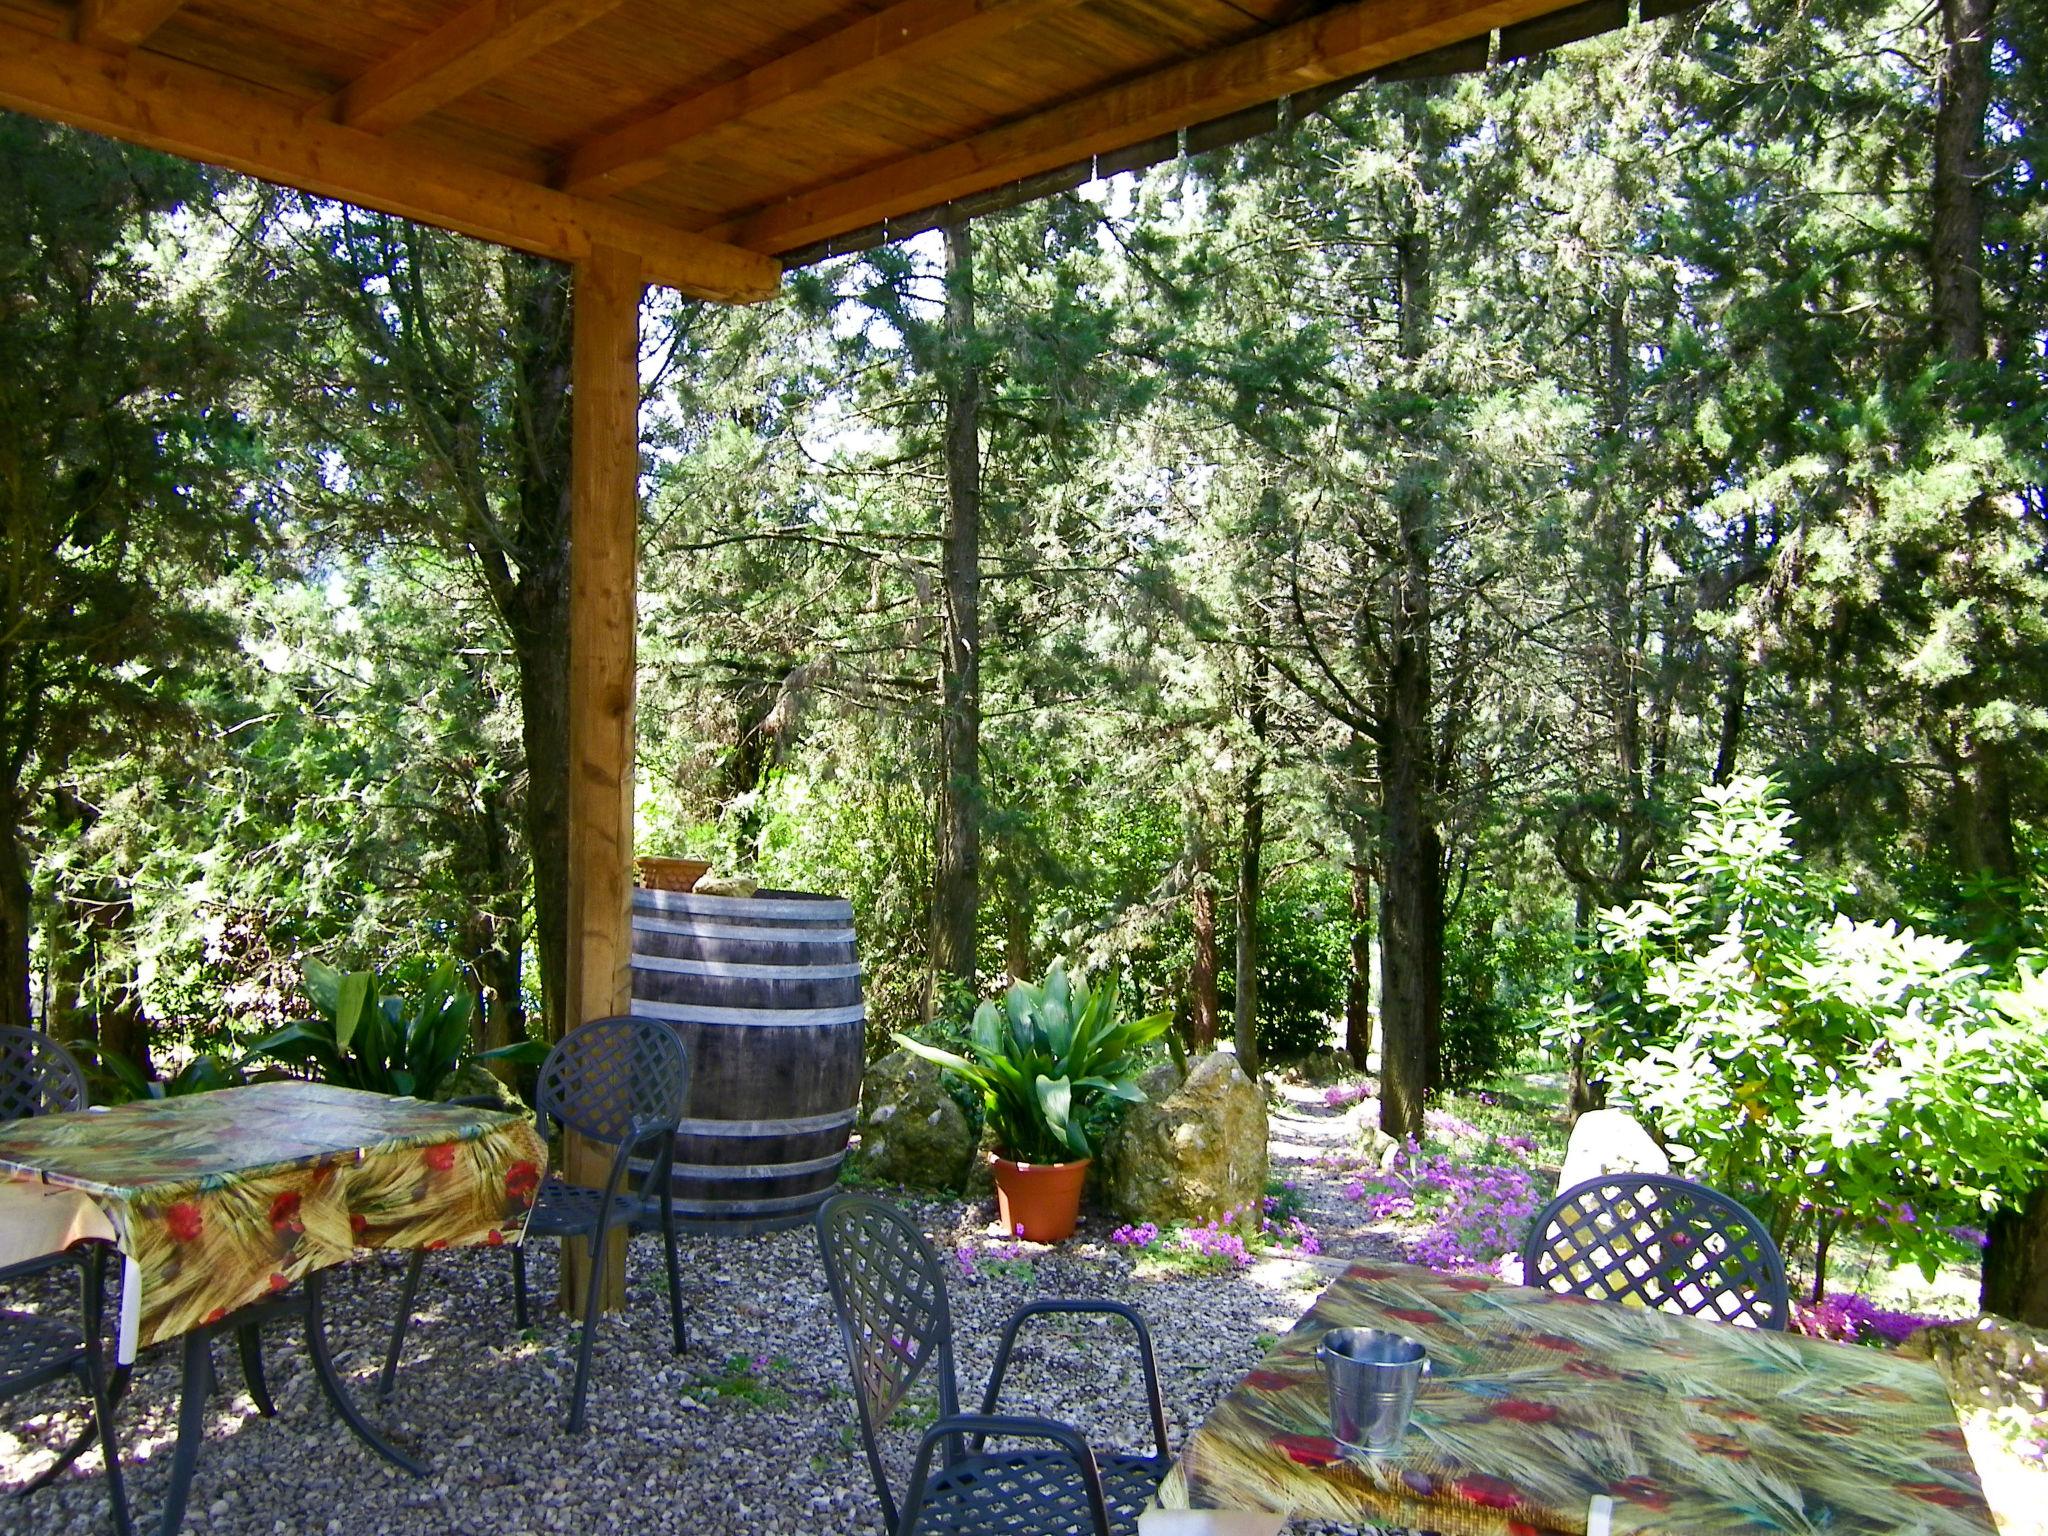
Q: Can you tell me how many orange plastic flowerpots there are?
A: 1